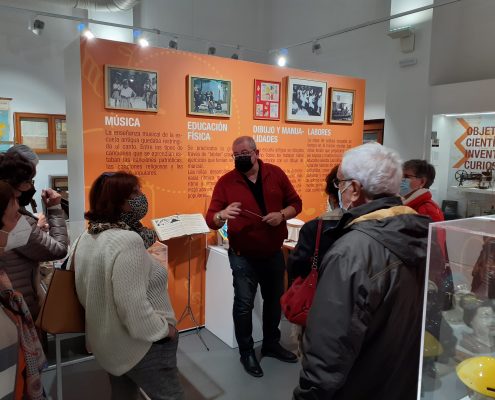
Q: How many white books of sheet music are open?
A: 1